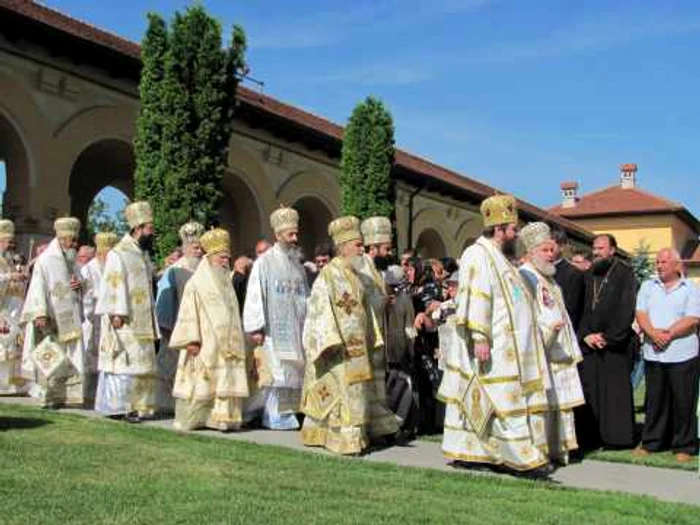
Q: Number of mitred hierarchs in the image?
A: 11